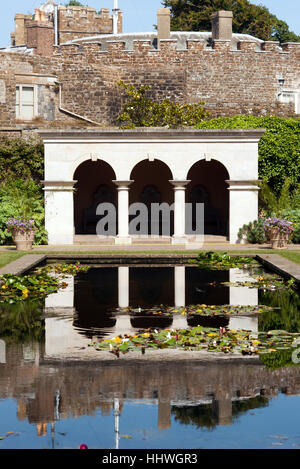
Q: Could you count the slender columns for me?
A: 2